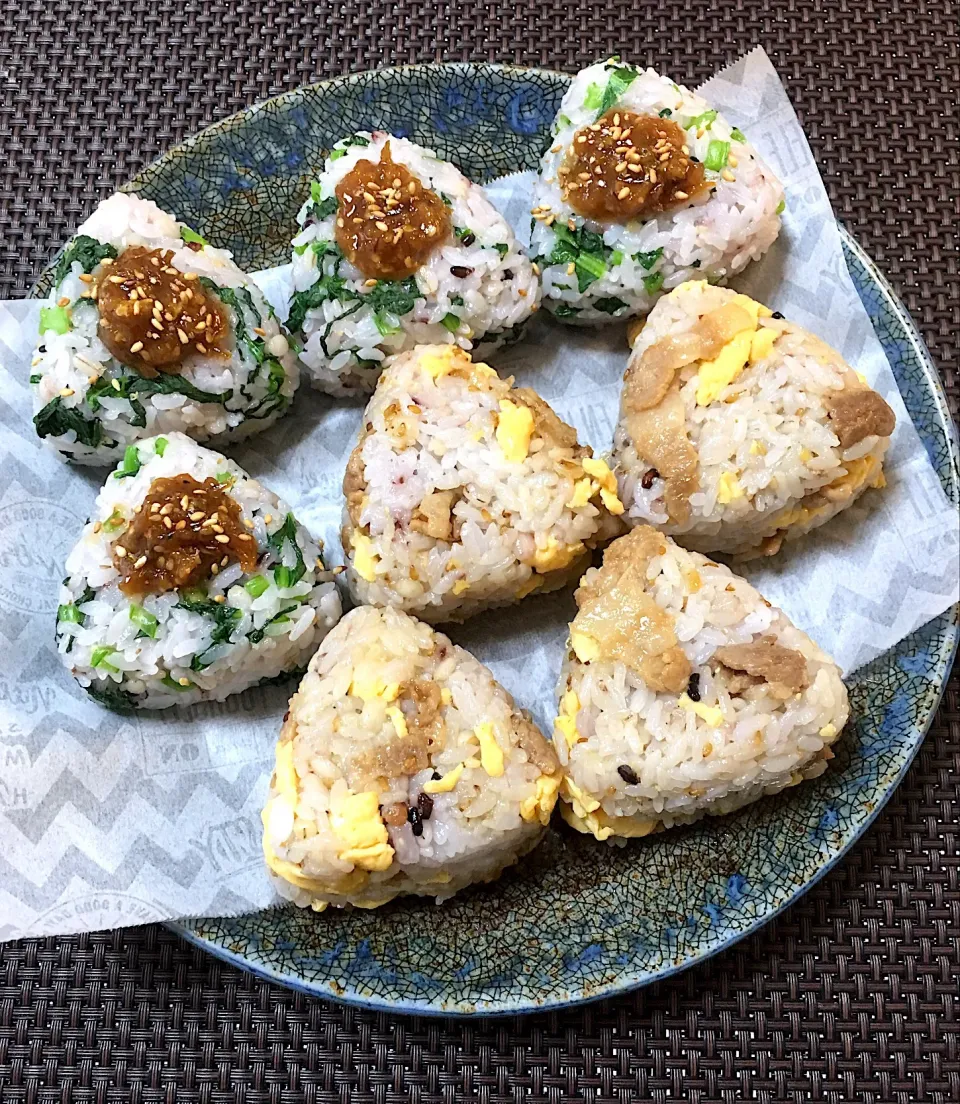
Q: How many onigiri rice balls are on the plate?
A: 8